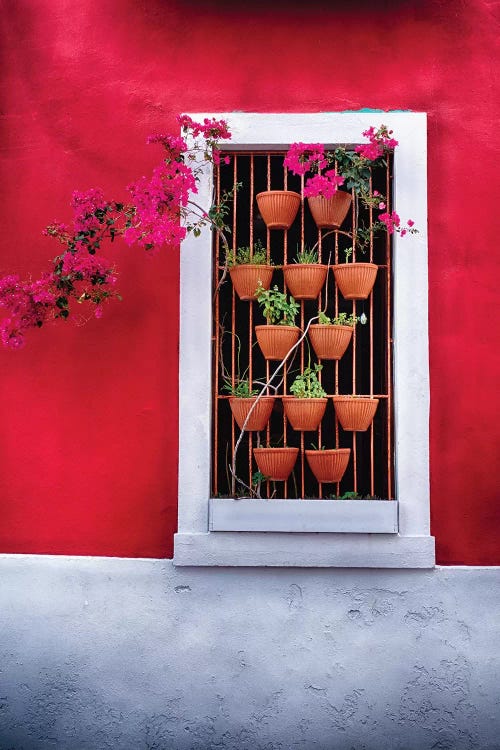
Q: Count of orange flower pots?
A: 12